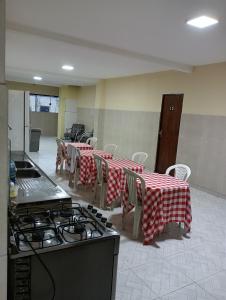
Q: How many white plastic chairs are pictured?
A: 8